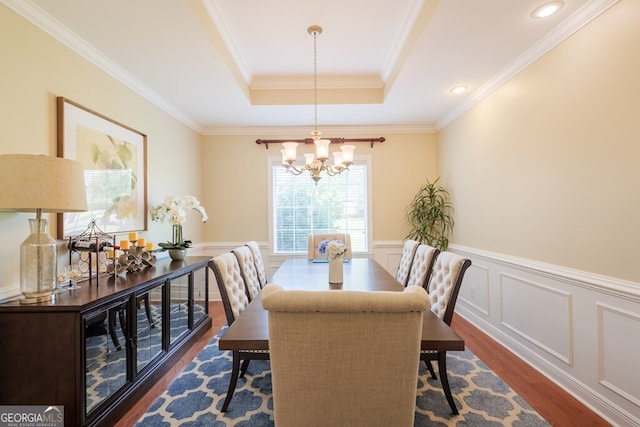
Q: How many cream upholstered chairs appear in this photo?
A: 8